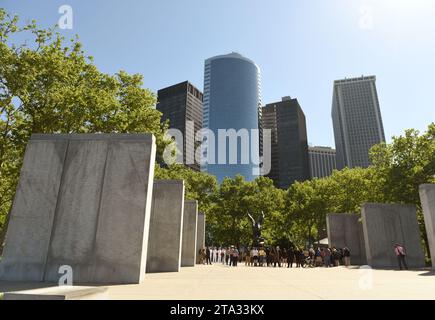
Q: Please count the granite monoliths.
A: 7